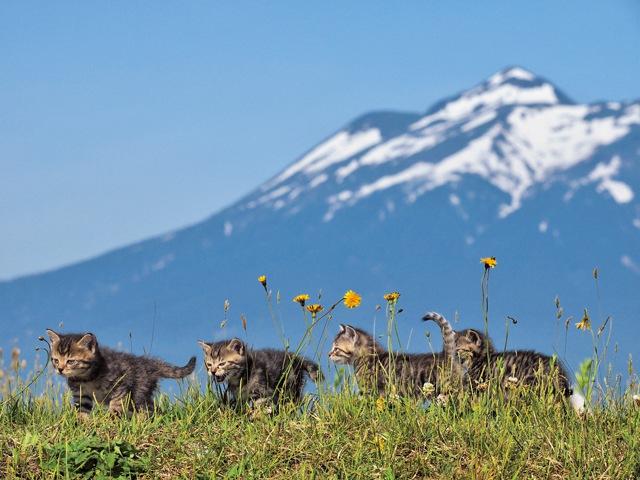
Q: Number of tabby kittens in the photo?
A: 4